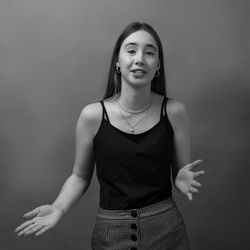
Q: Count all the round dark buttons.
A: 4